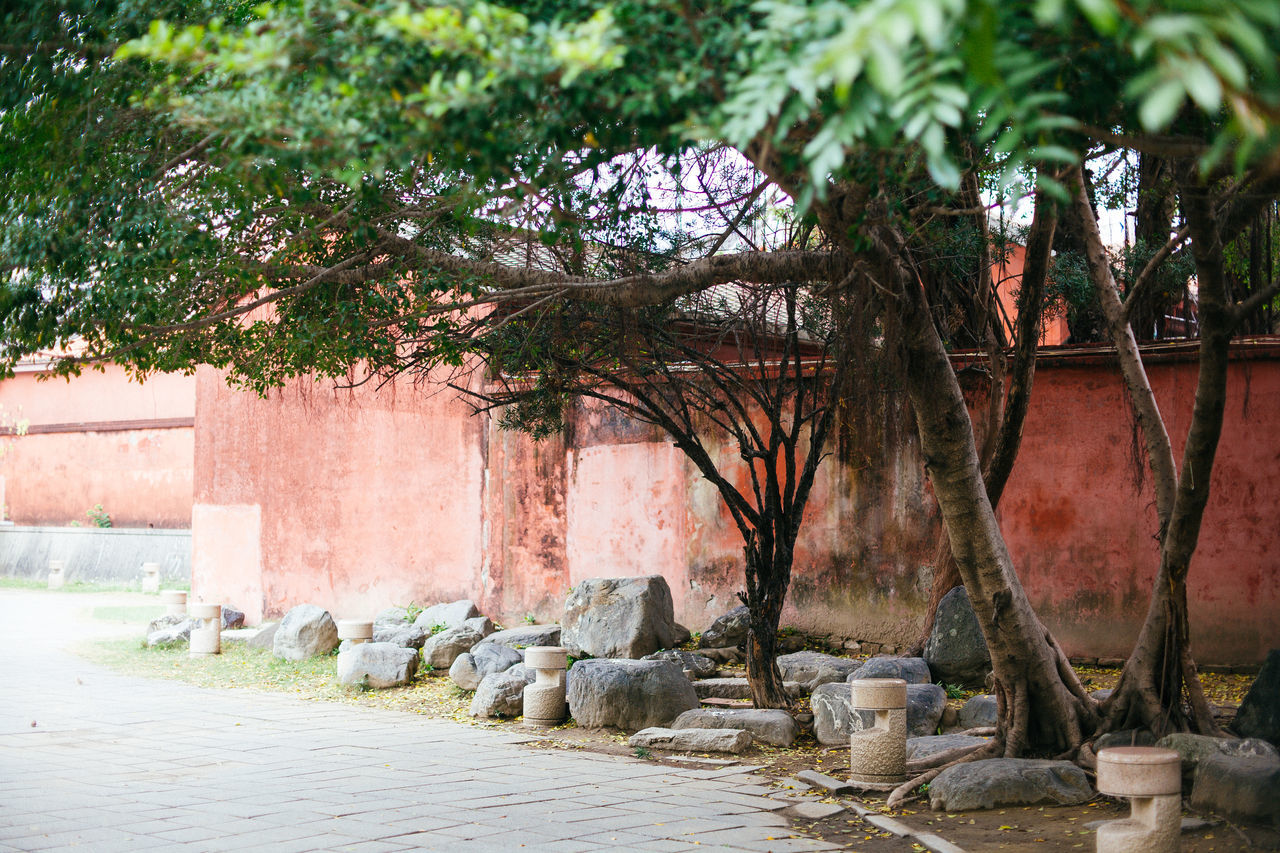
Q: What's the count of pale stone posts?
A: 8